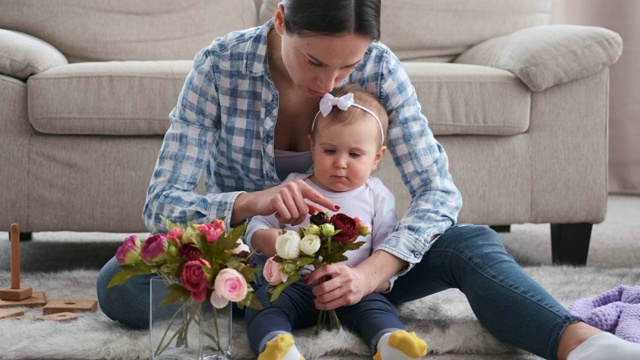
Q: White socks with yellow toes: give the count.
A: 2